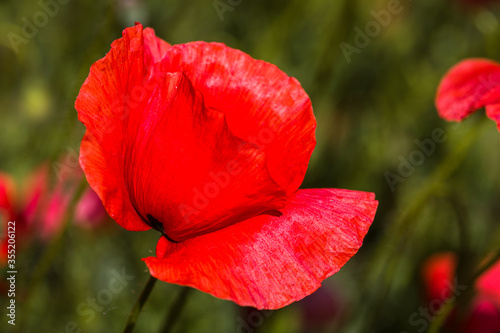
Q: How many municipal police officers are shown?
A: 0